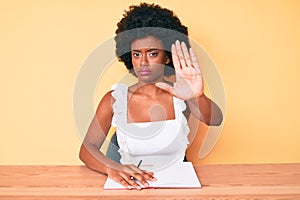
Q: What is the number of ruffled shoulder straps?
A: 2